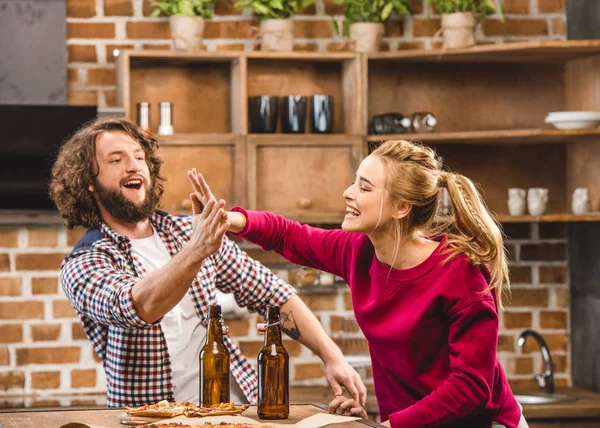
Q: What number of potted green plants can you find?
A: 4